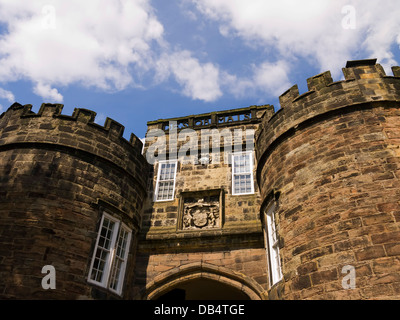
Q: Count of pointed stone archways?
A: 1